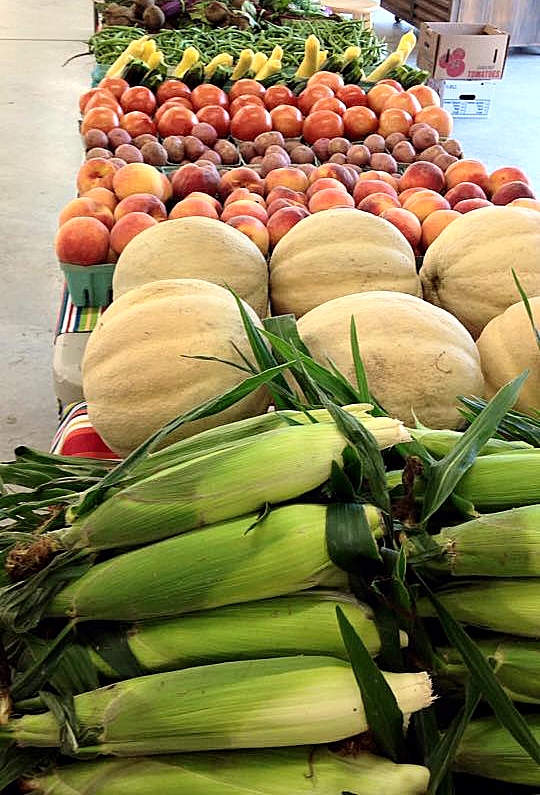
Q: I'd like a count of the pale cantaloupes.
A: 6